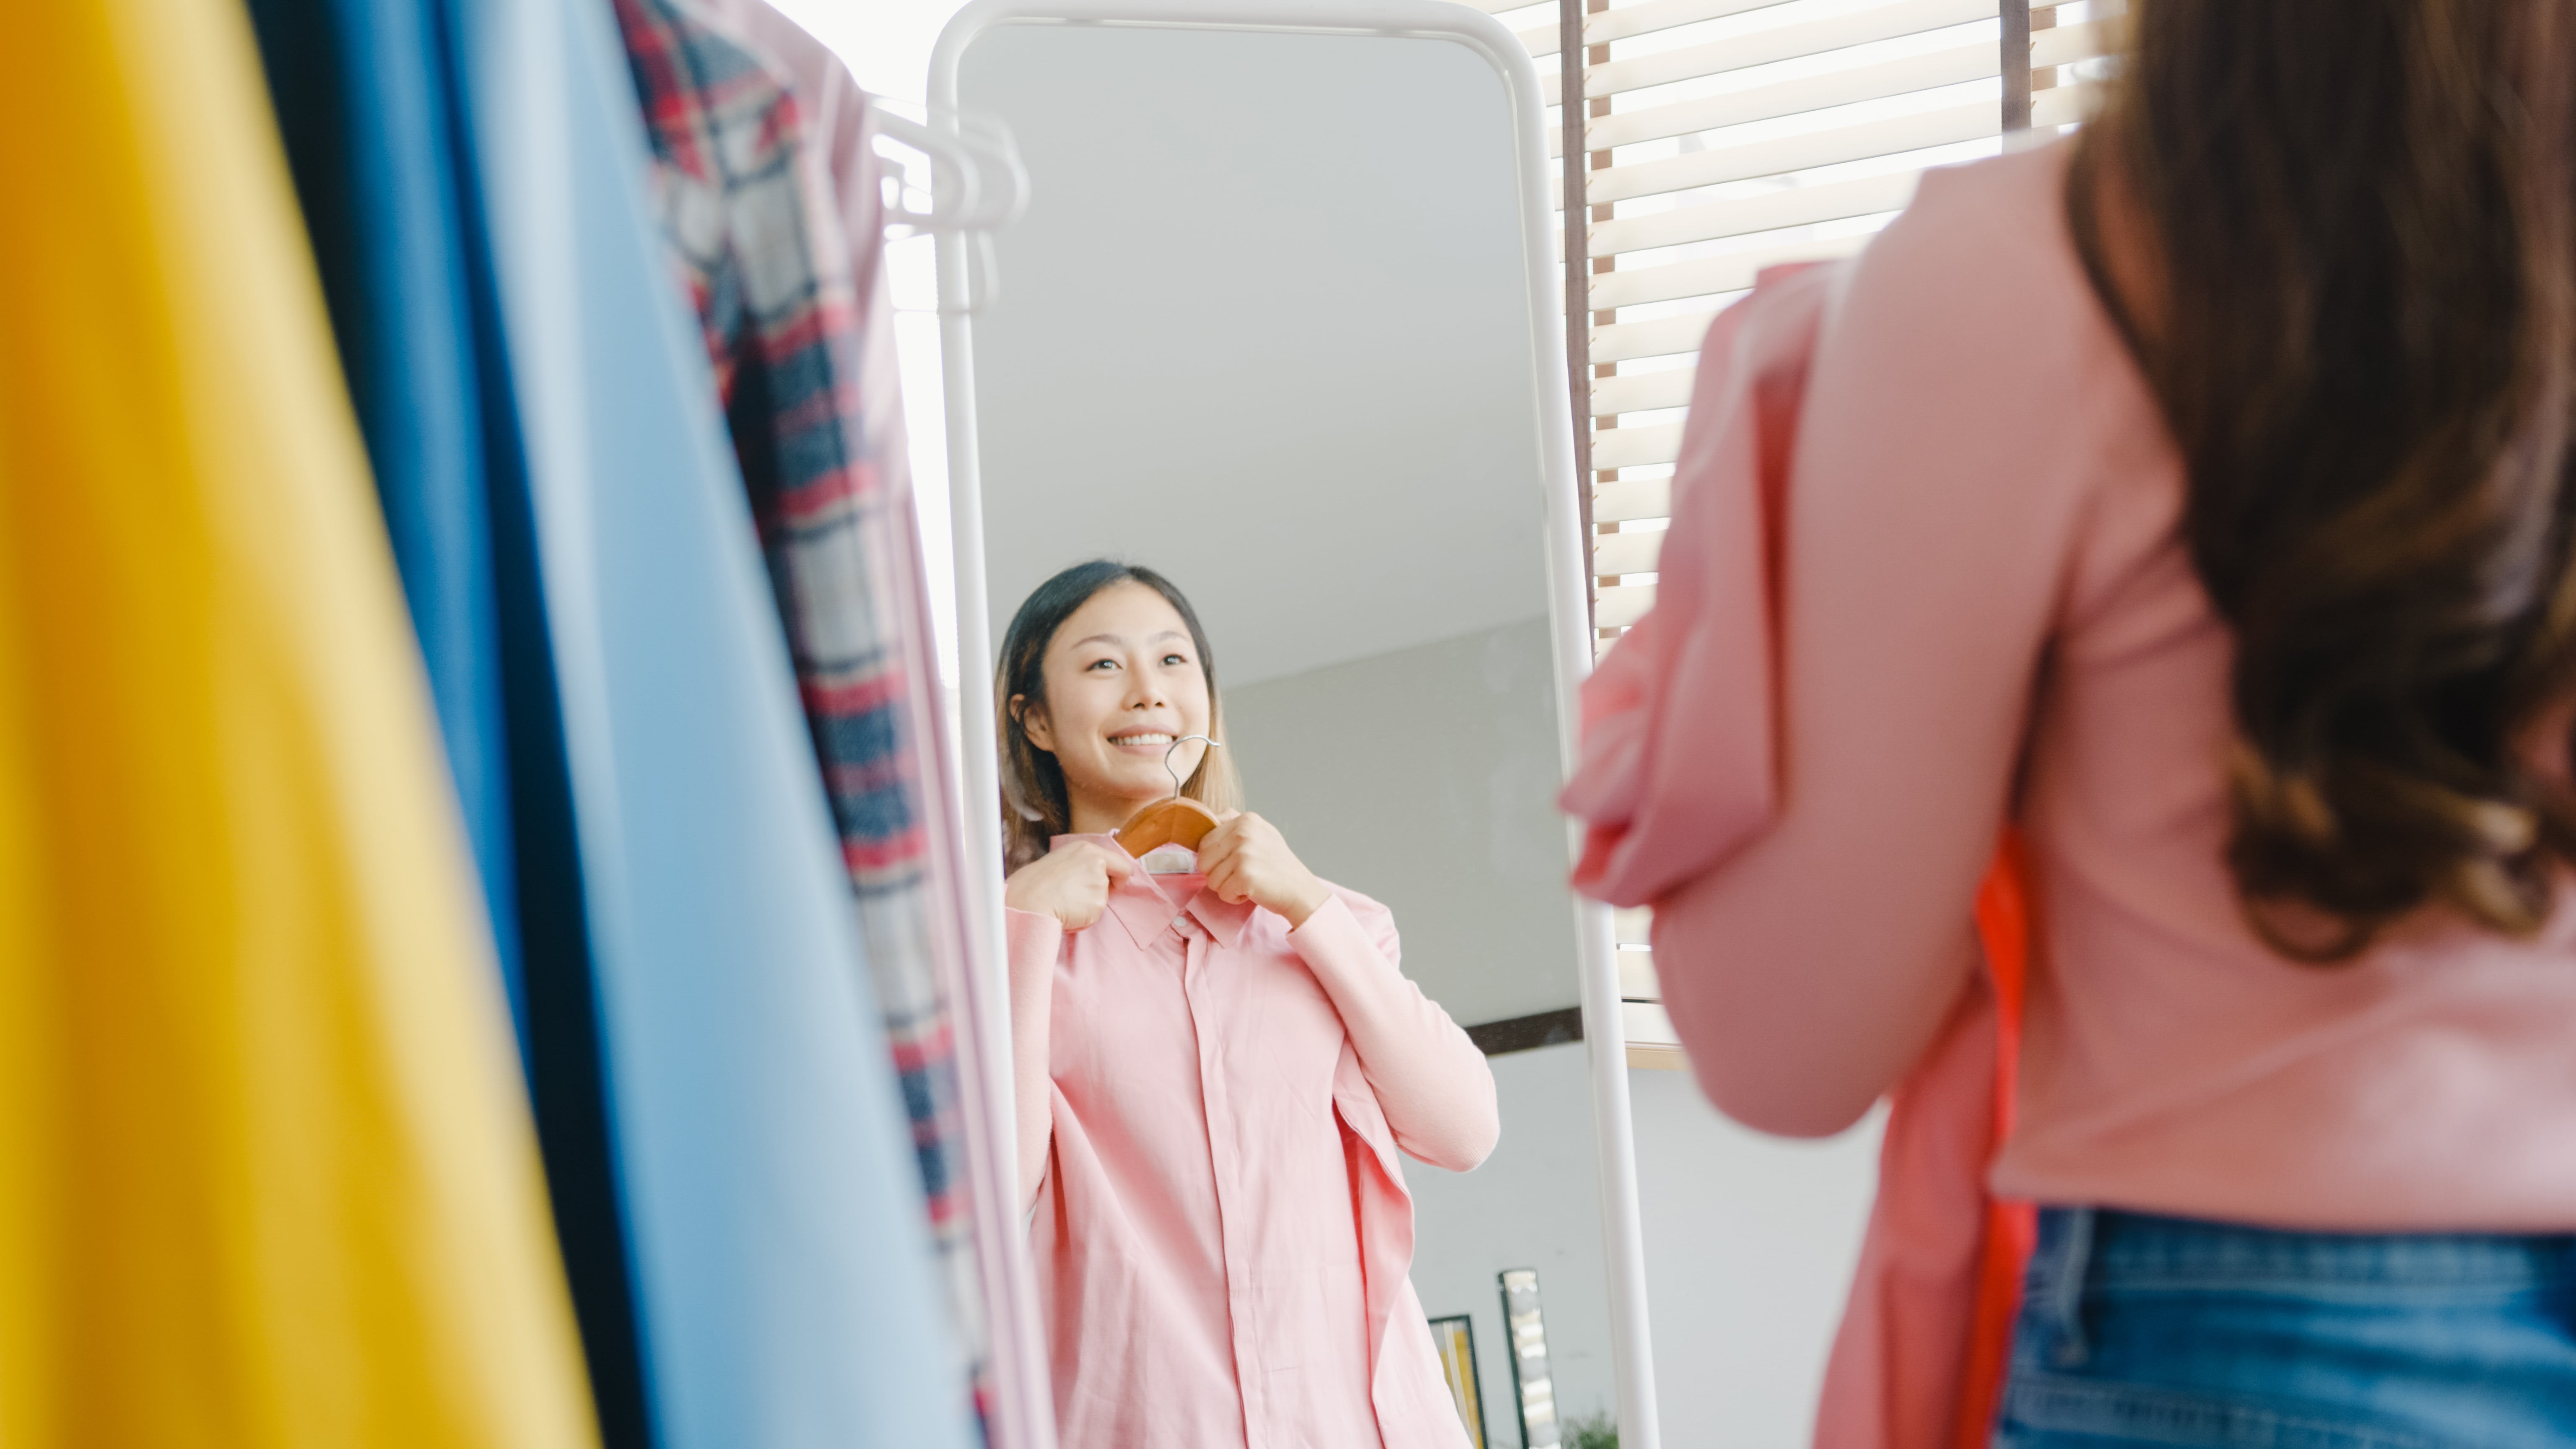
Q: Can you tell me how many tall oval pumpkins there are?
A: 0